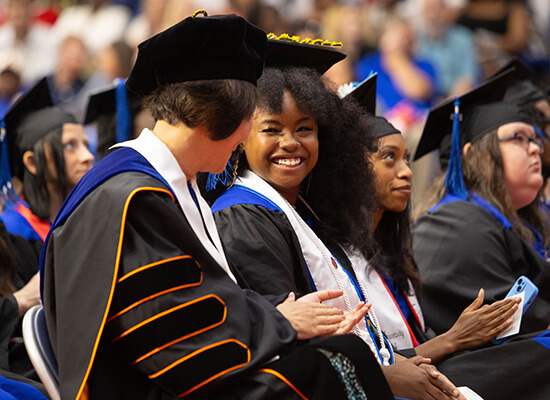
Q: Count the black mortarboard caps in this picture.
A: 6